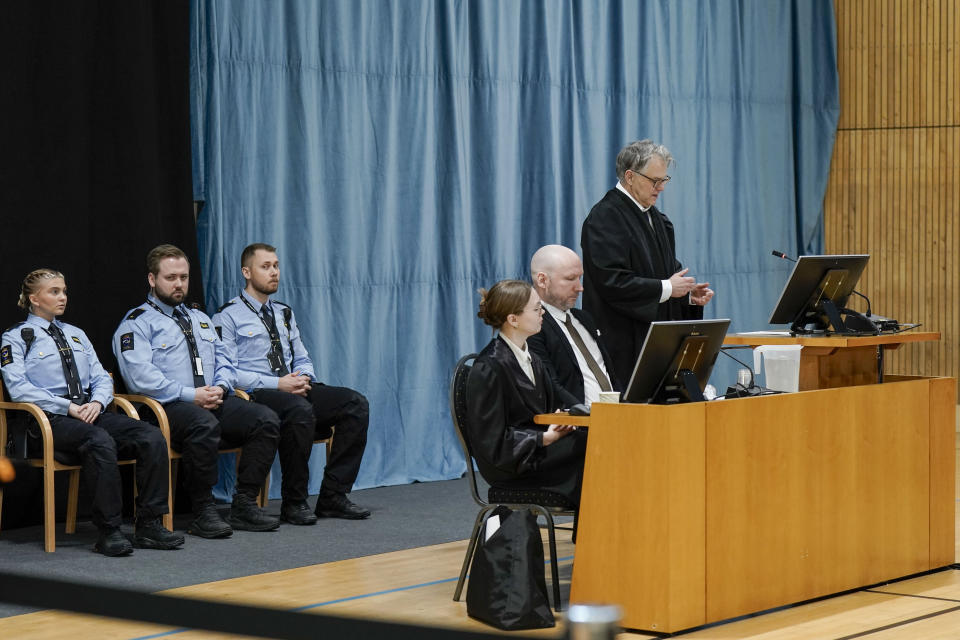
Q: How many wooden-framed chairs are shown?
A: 3